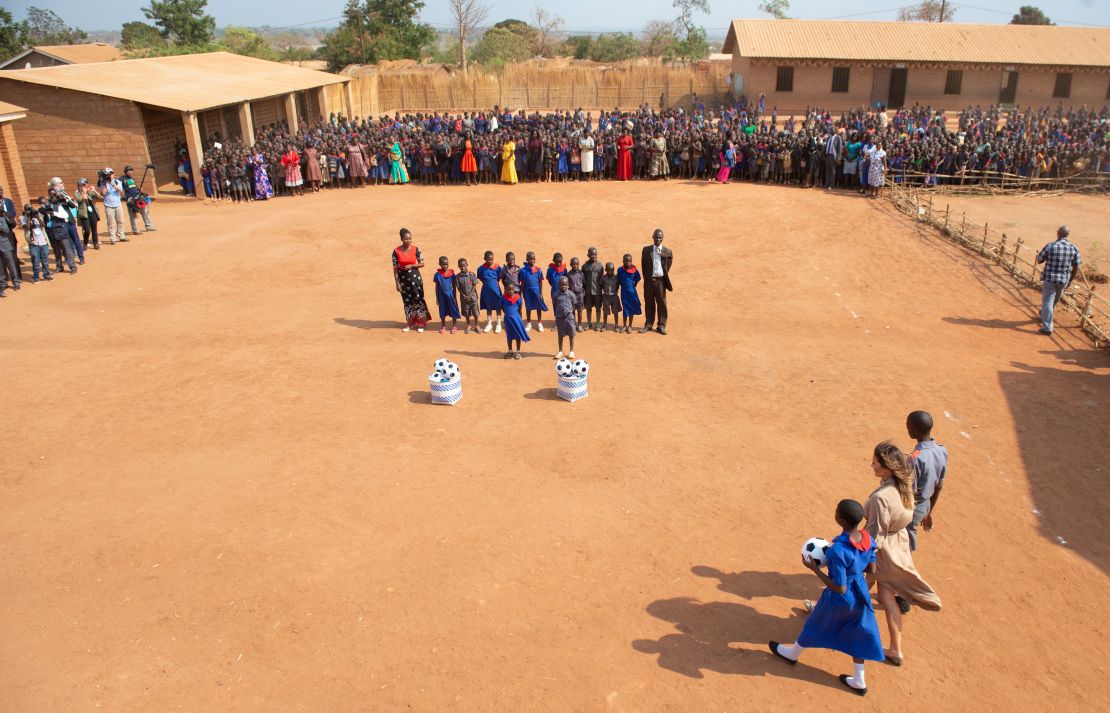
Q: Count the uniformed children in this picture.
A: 14